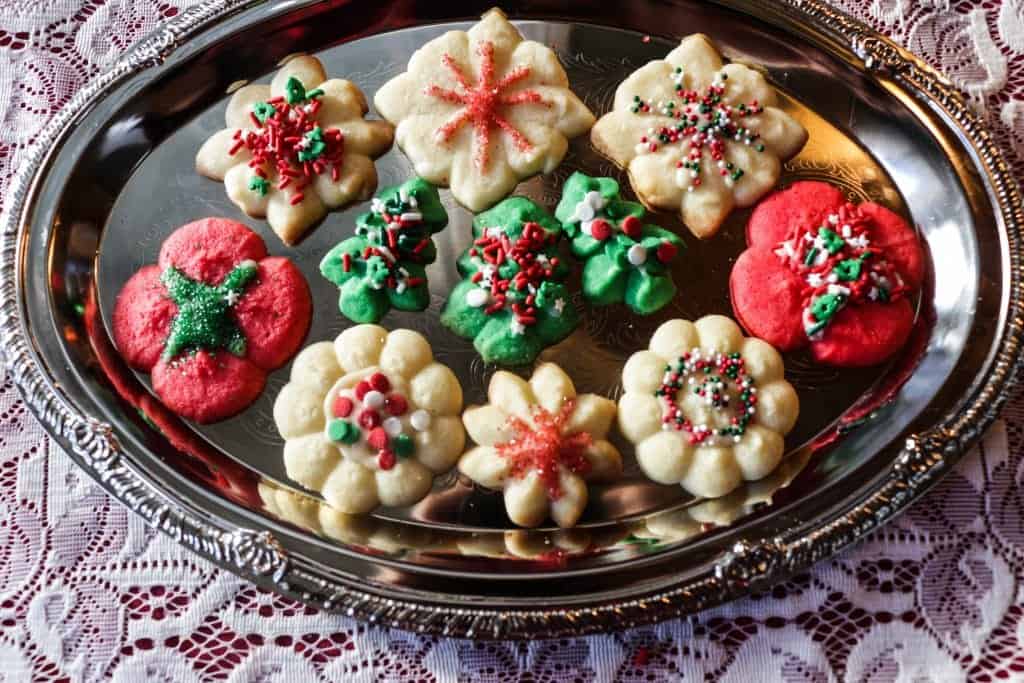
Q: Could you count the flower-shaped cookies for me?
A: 8